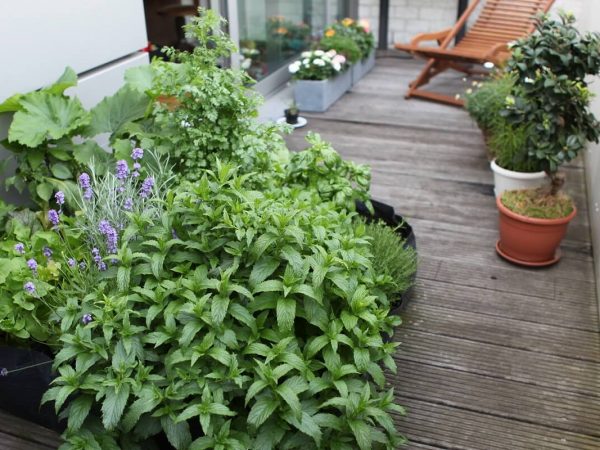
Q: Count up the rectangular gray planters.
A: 2